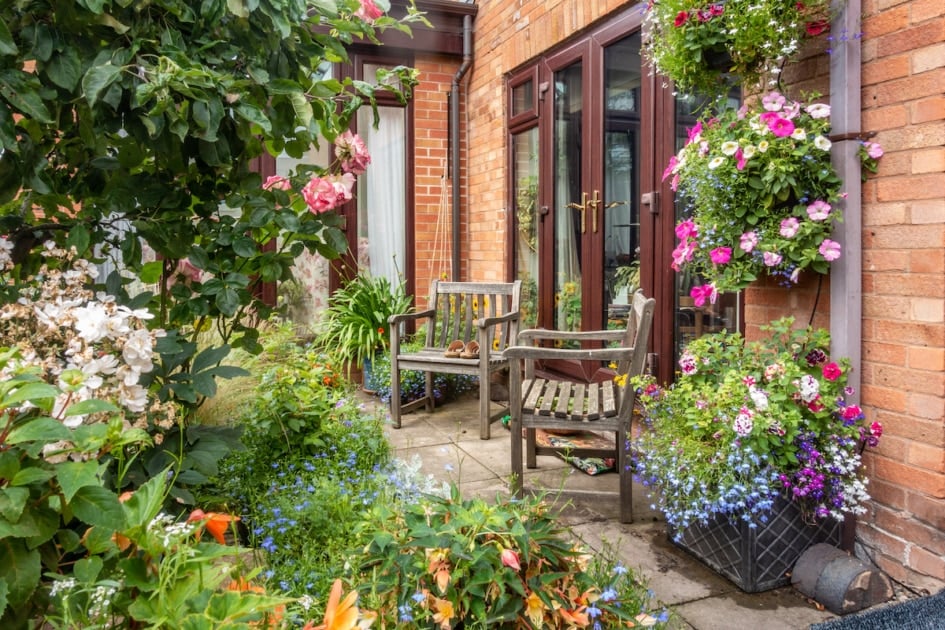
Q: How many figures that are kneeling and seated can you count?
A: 0